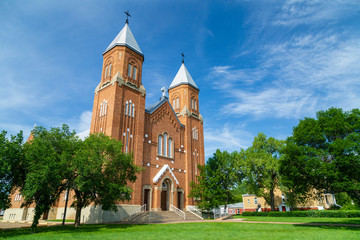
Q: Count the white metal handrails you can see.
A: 3